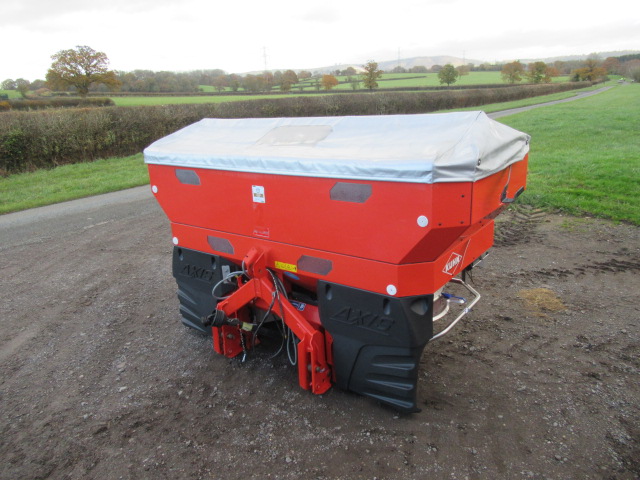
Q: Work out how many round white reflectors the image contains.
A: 4